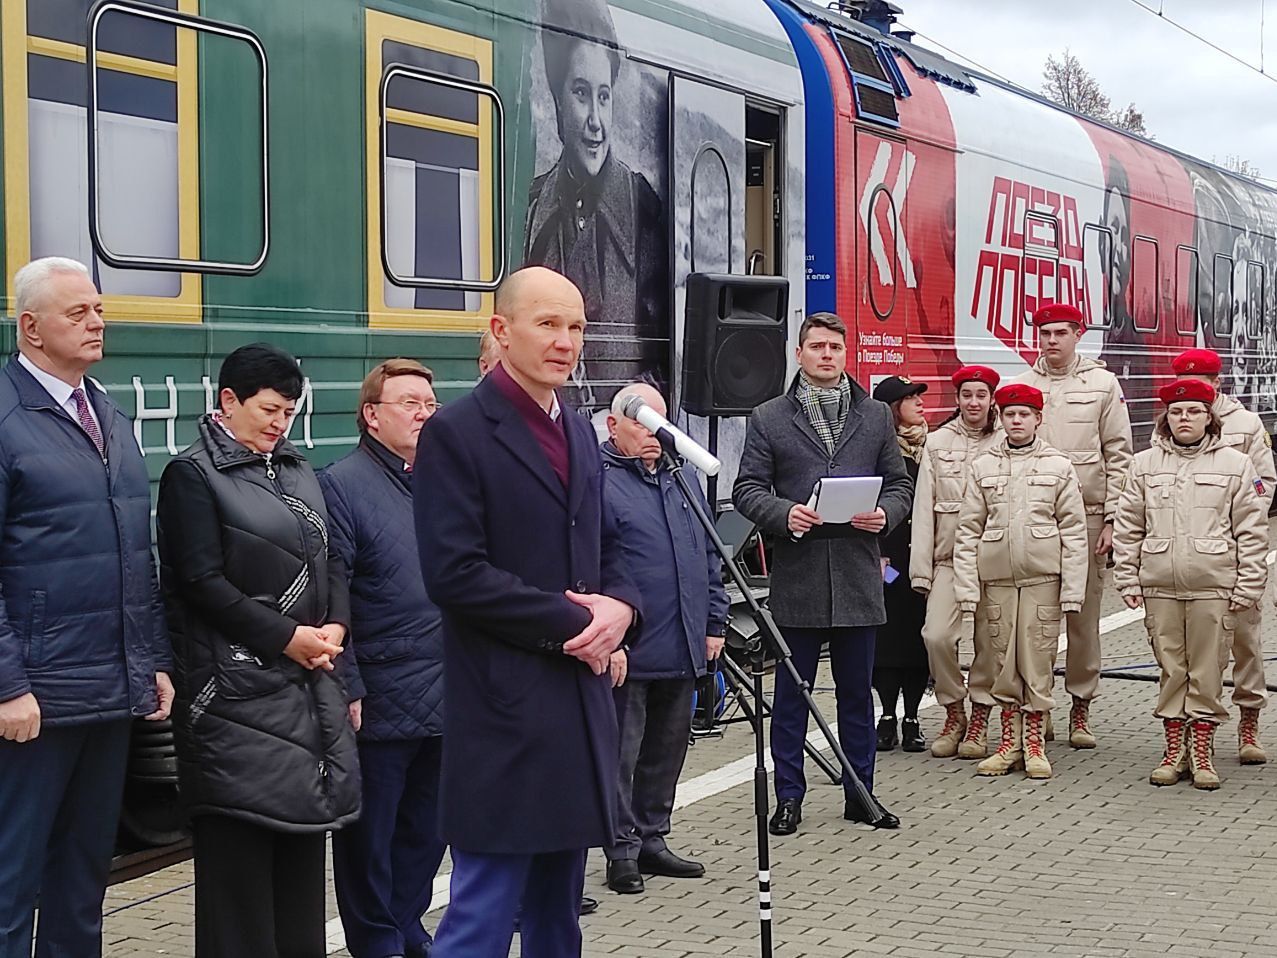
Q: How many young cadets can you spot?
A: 5